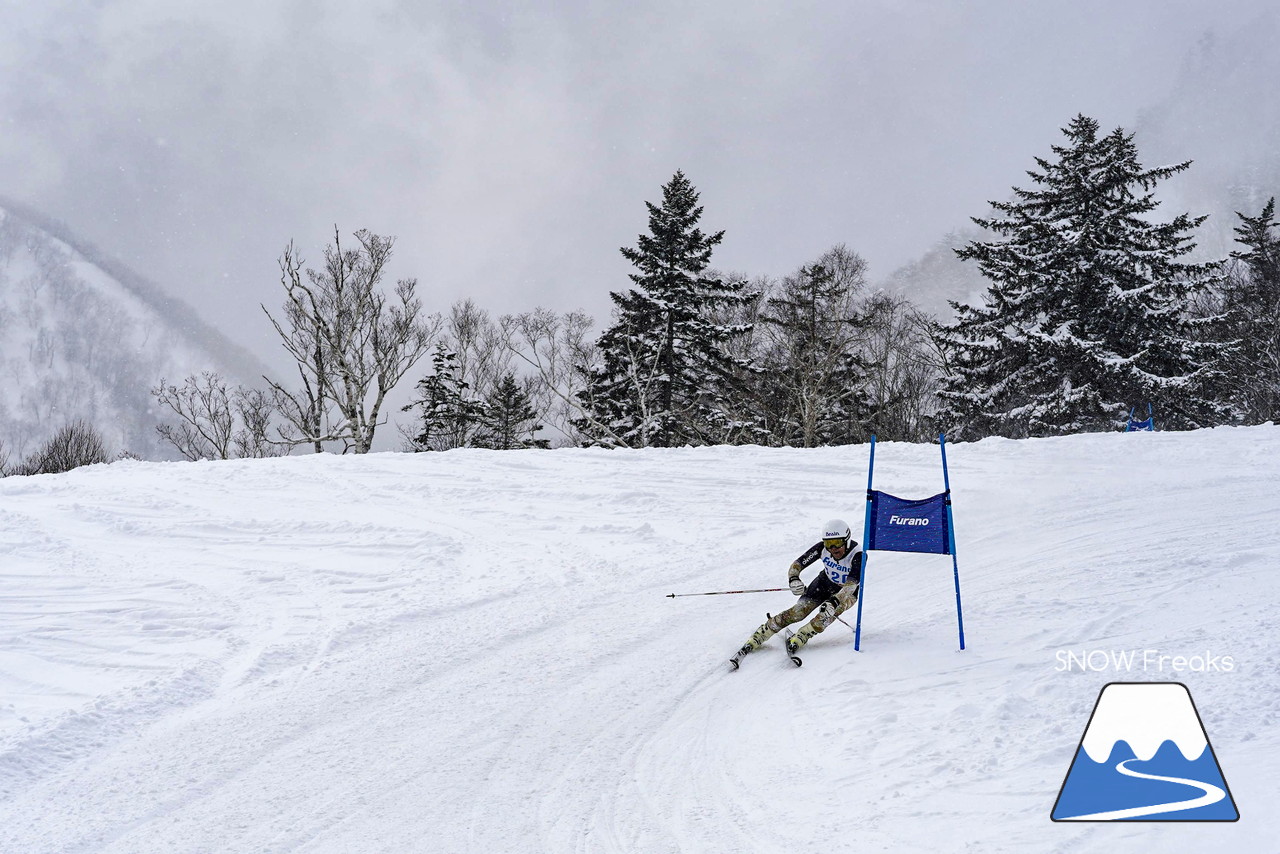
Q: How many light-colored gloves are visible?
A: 2